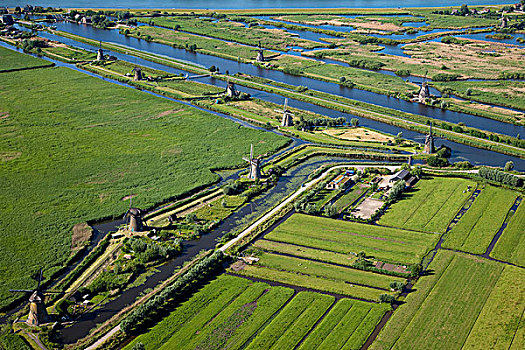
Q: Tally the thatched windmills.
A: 11